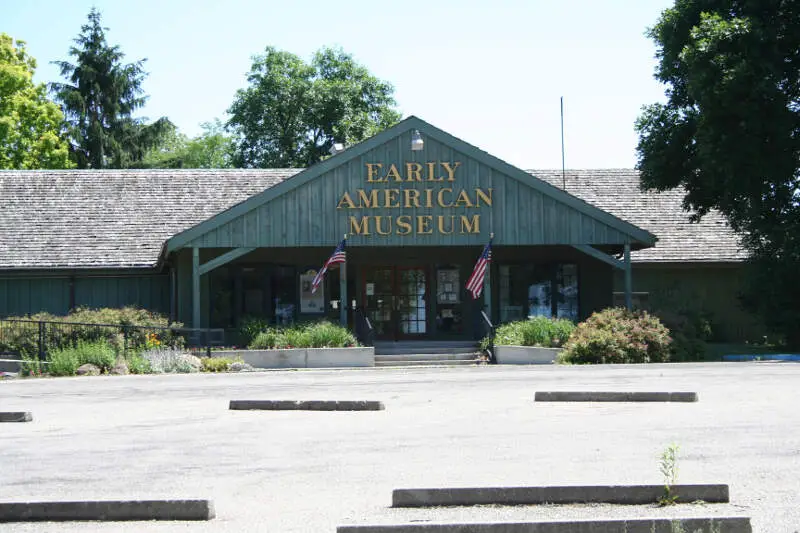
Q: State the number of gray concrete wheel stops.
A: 6